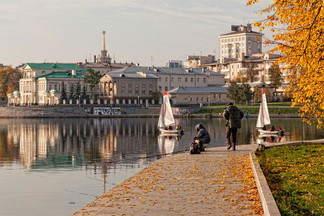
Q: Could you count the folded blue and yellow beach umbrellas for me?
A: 0